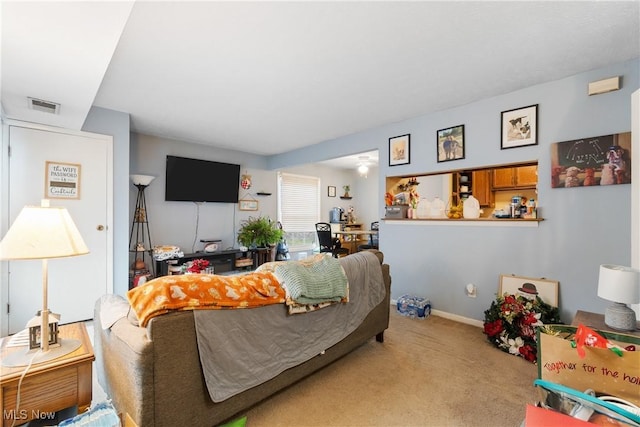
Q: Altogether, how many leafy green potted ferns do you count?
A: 1